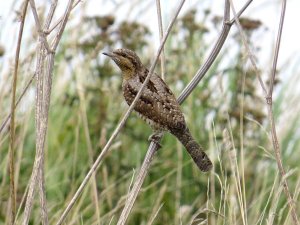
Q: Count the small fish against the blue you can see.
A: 0